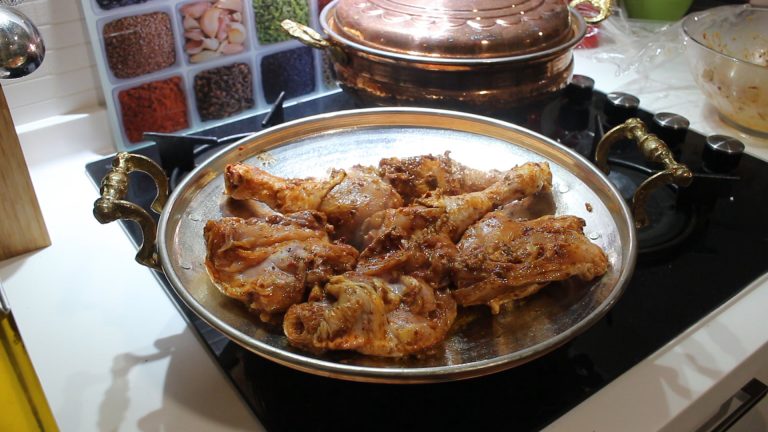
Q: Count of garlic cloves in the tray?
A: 0